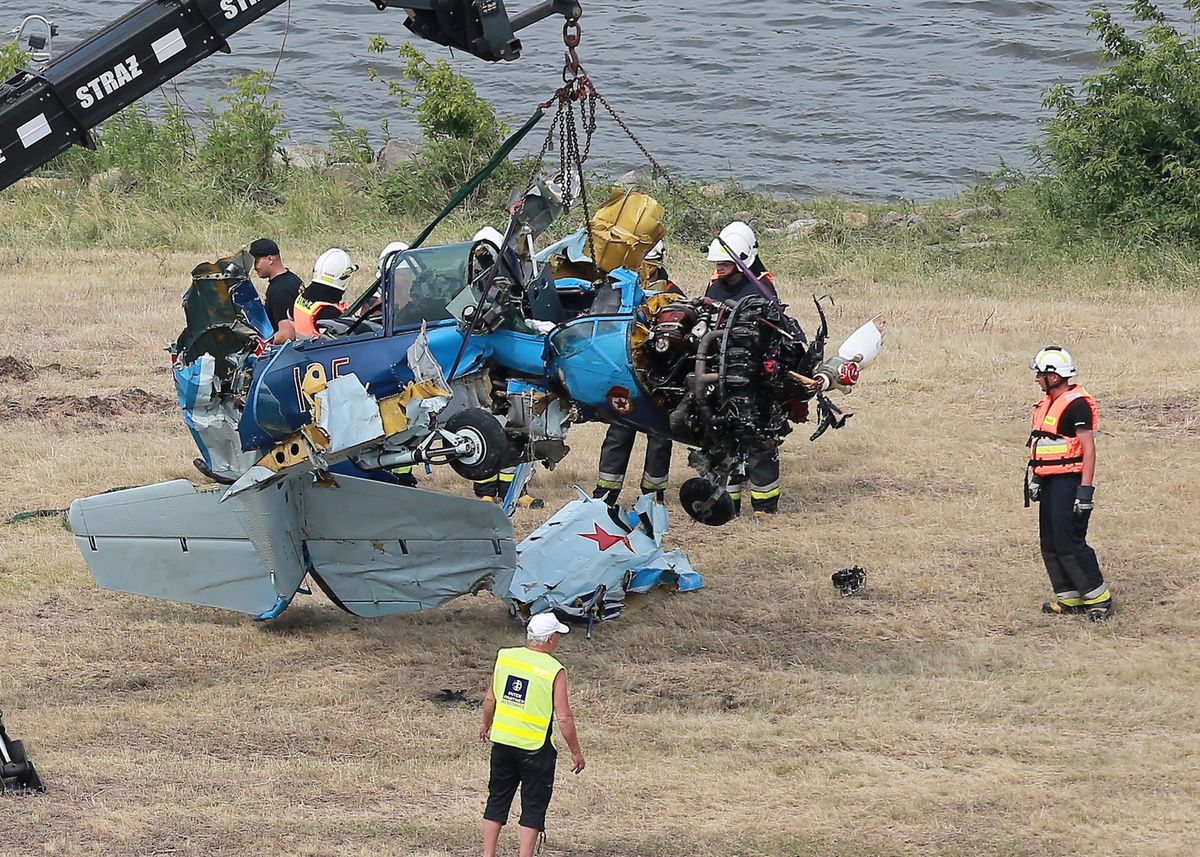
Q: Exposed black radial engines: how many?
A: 1